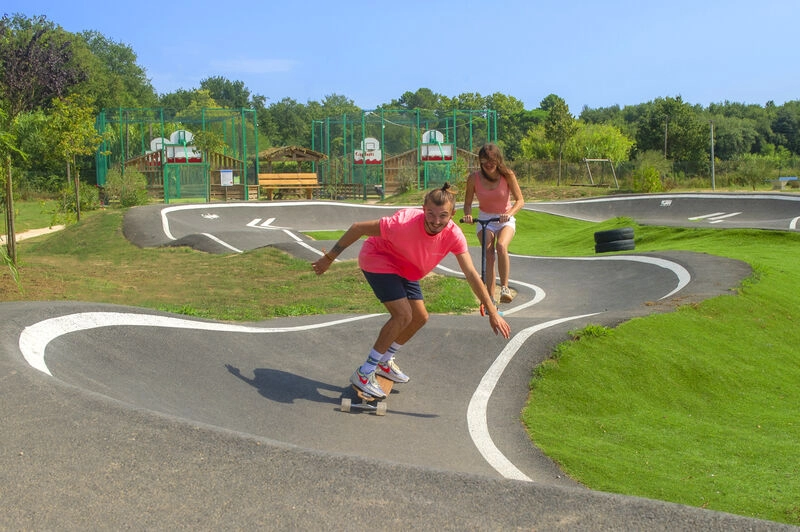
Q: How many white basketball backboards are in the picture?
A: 4